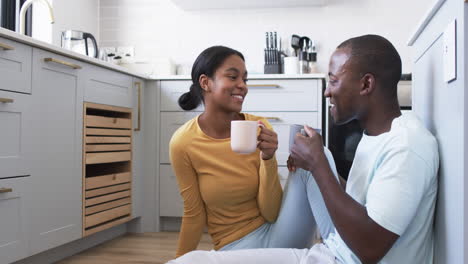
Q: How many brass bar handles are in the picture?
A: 7